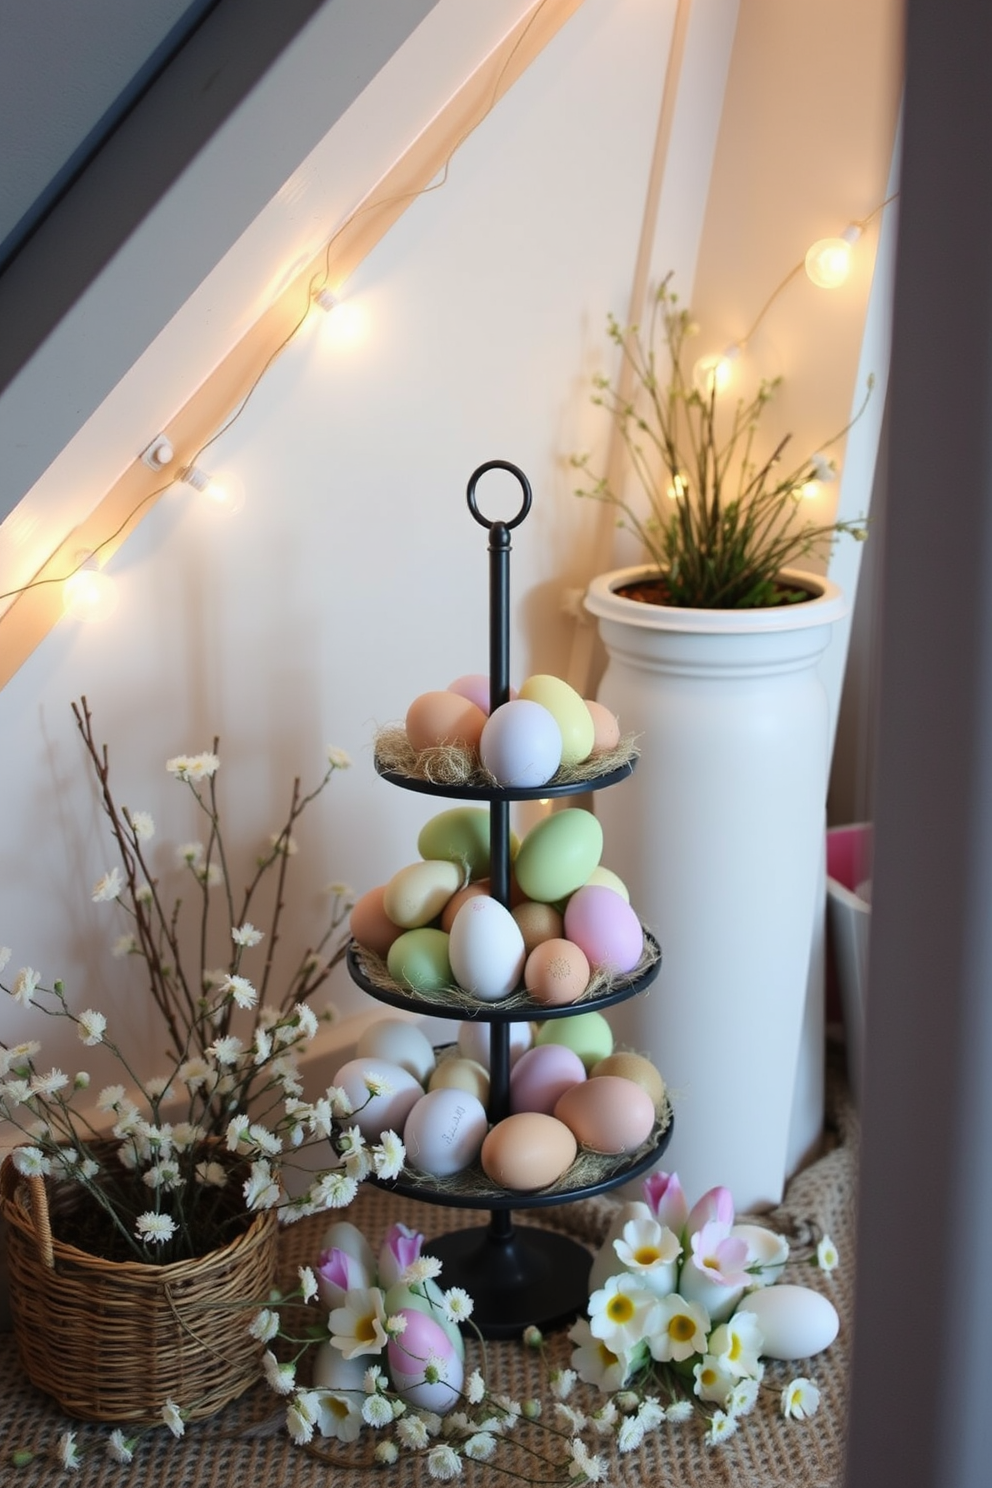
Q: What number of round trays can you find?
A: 3